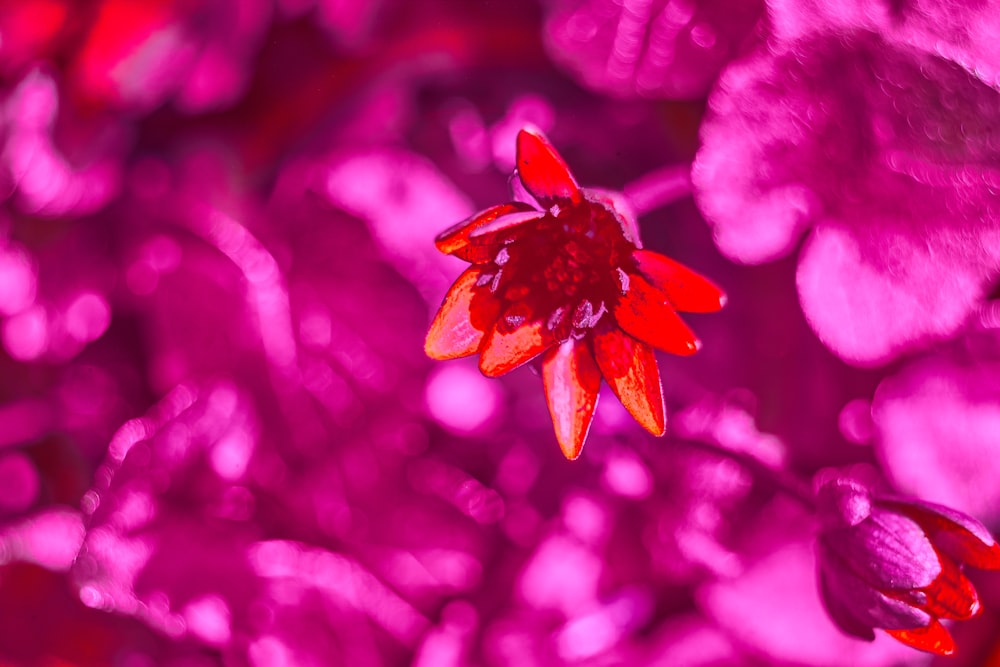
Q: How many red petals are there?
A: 11